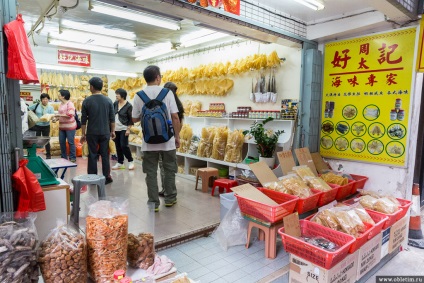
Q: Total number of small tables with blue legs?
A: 1